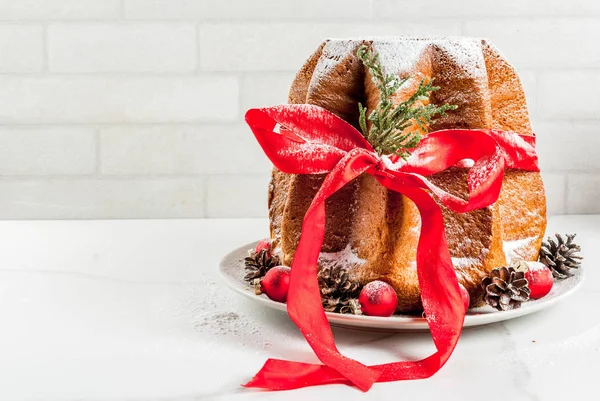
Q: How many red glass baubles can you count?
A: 5